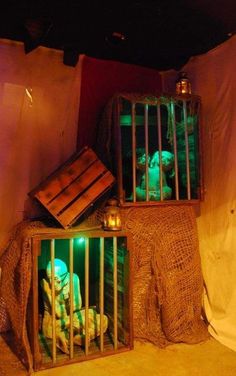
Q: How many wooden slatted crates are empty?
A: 1